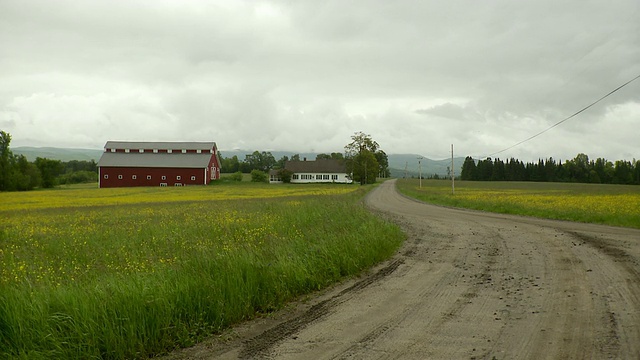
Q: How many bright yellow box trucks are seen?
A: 0